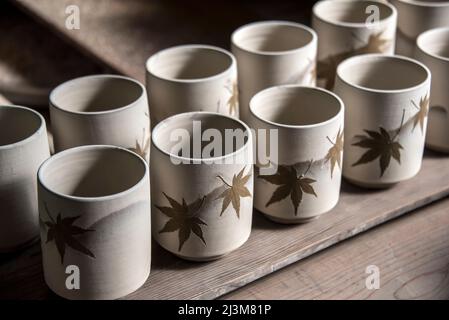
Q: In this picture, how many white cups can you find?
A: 11